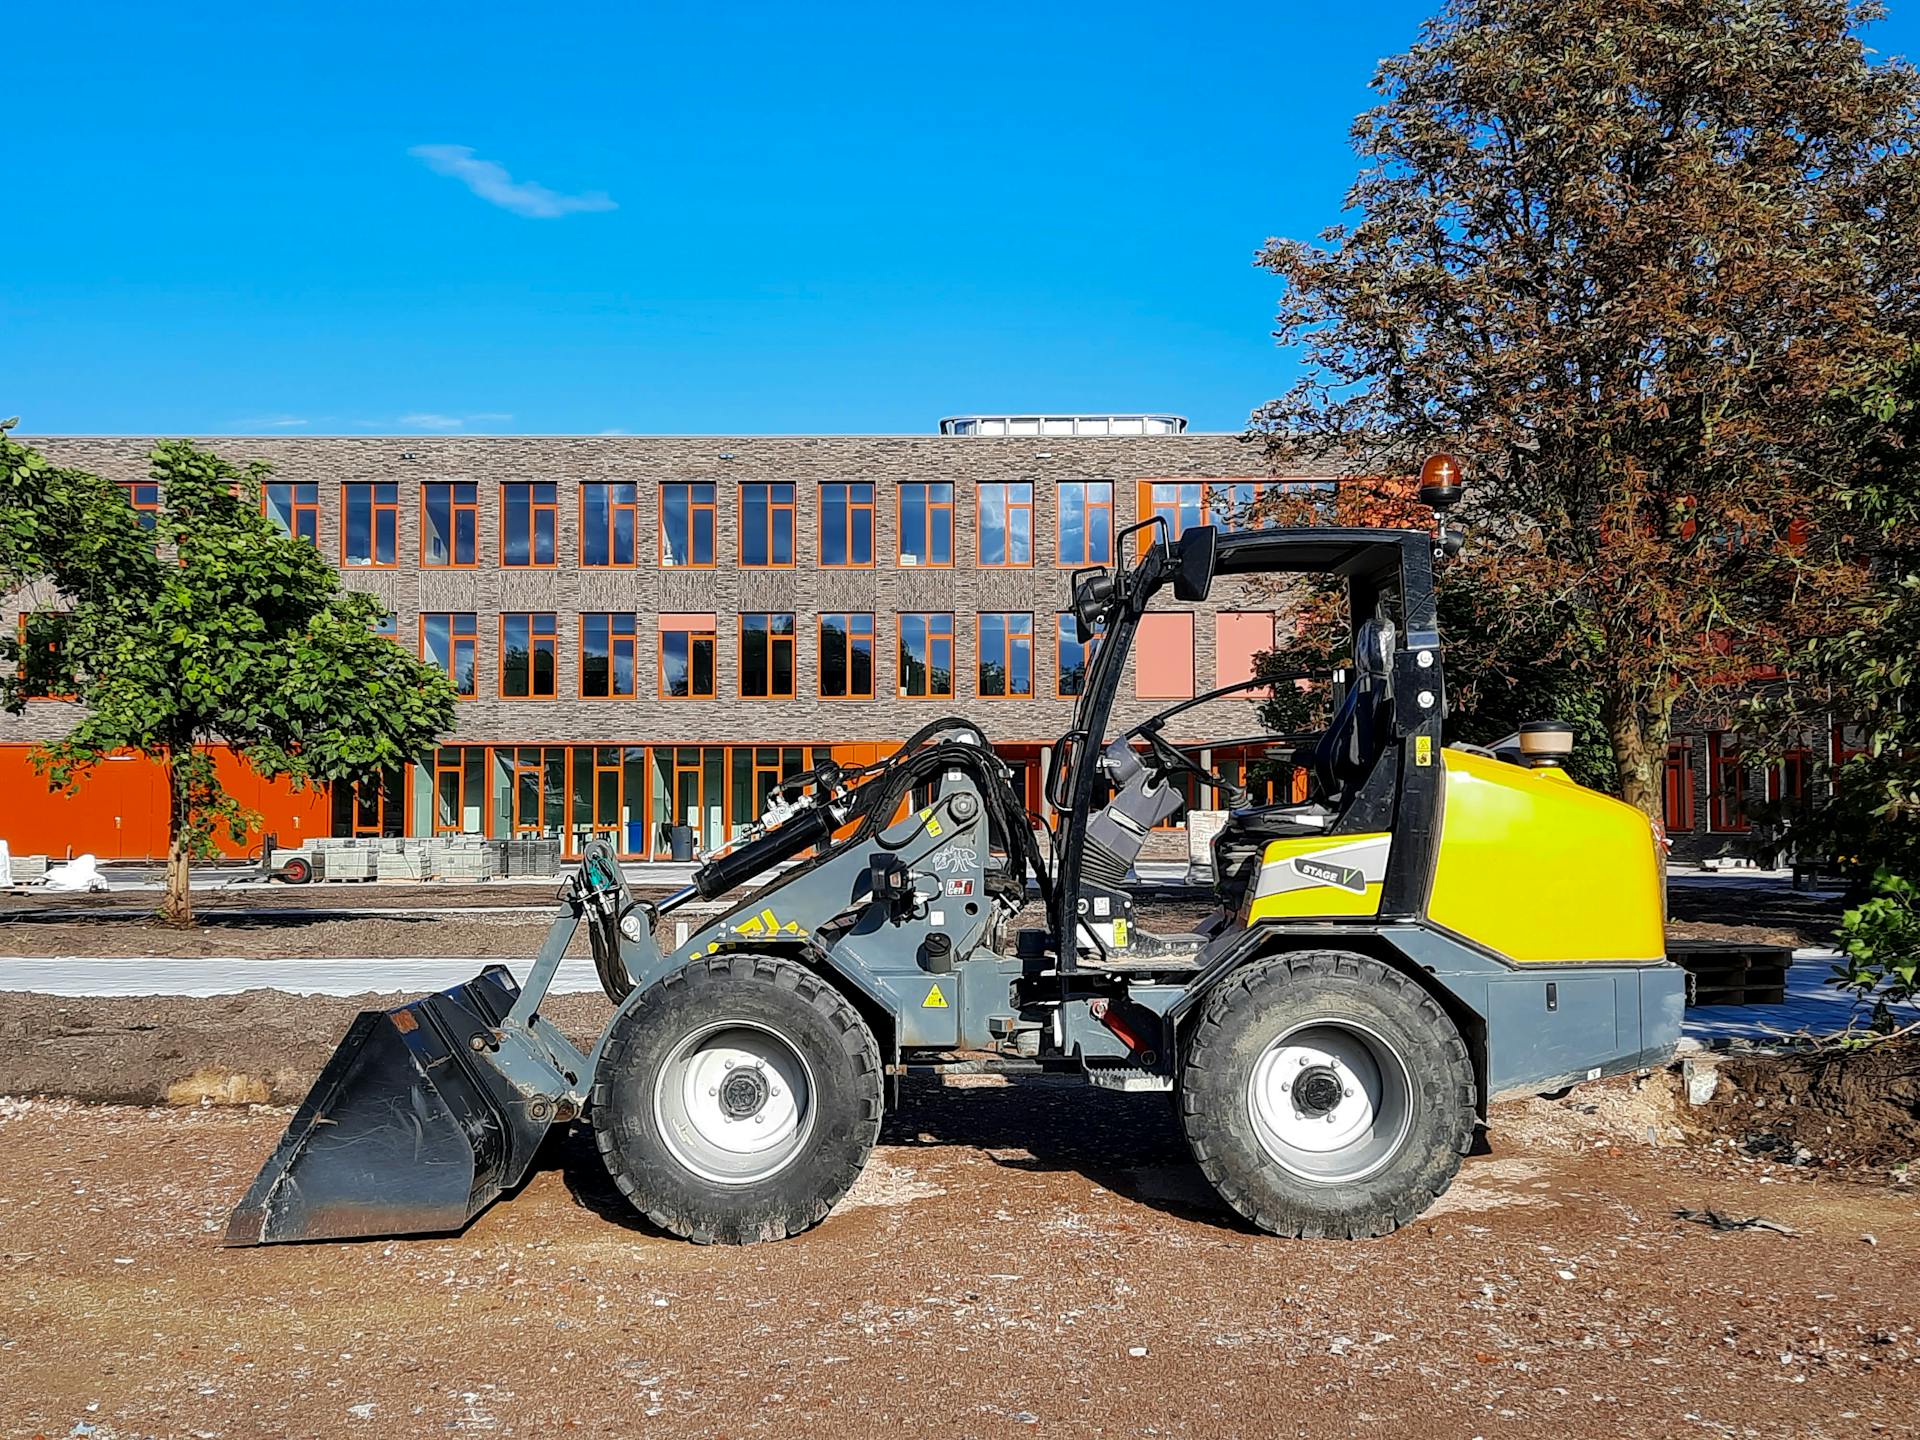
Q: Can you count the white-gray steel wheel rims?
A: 2